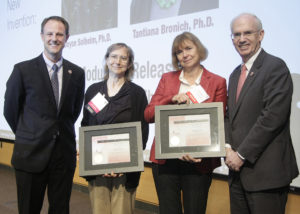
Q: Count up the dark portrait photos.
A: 2